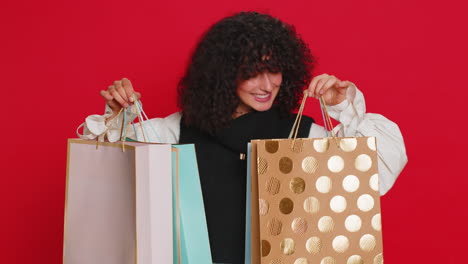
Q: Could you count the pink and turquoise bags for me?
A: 2